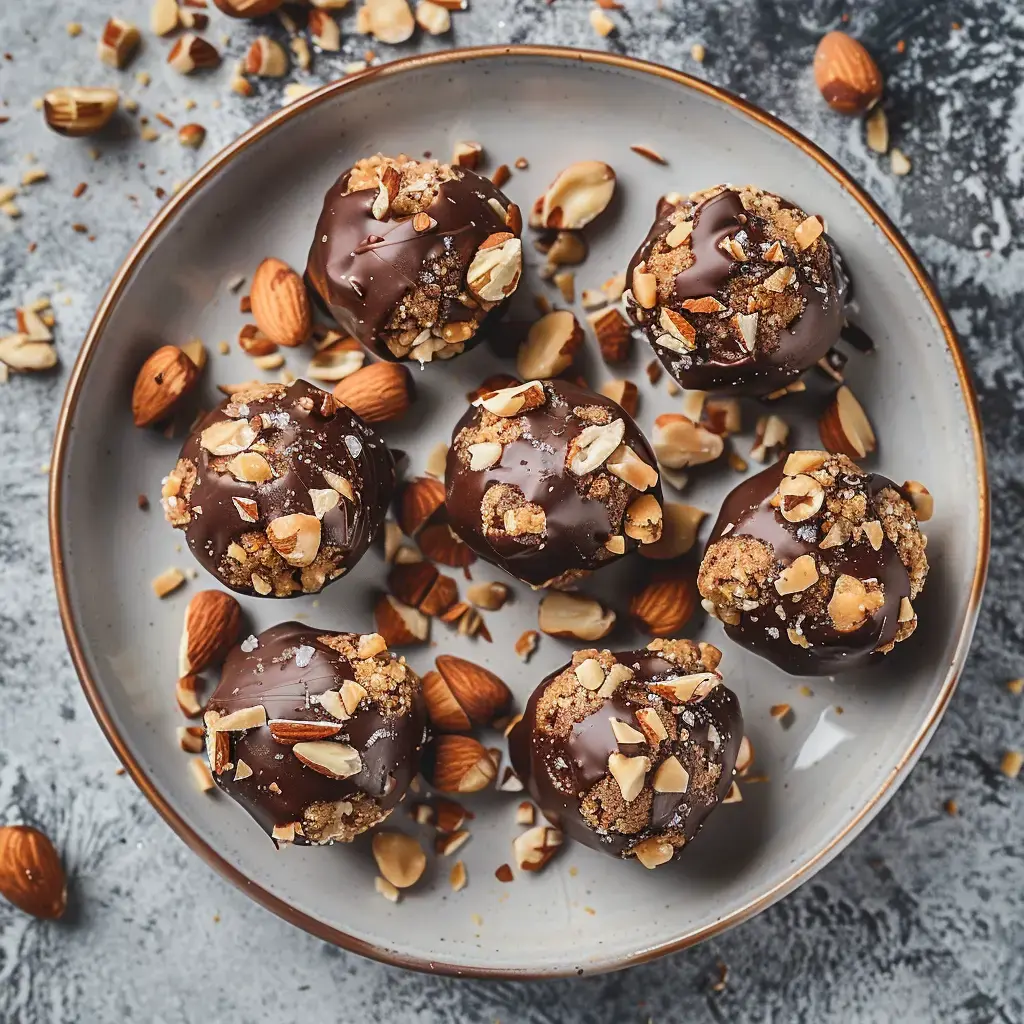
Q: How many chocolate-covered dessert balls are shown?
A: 7